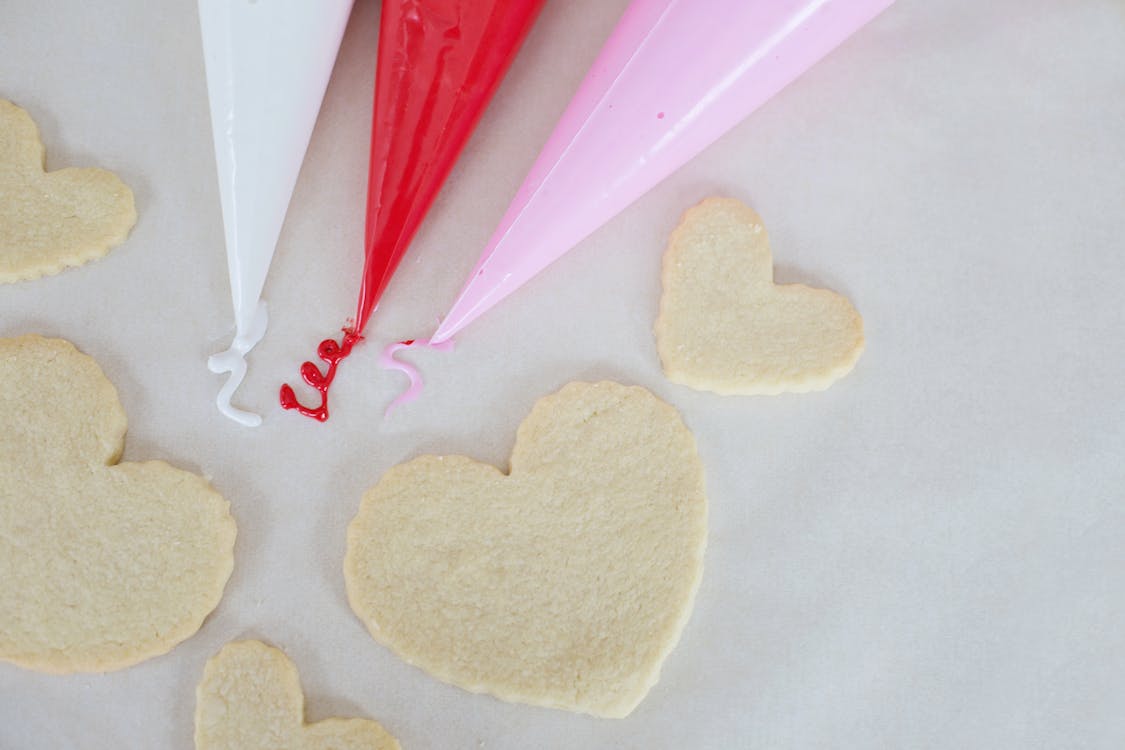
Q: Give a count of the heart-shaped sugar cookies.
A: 5